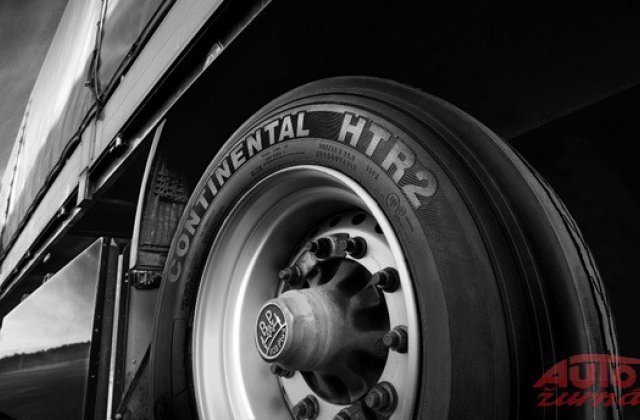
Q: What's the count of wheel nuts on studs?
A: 9